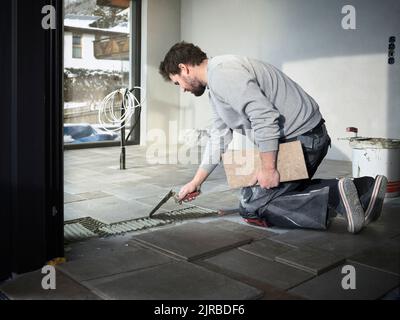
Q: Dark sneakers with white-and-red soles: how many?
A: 2